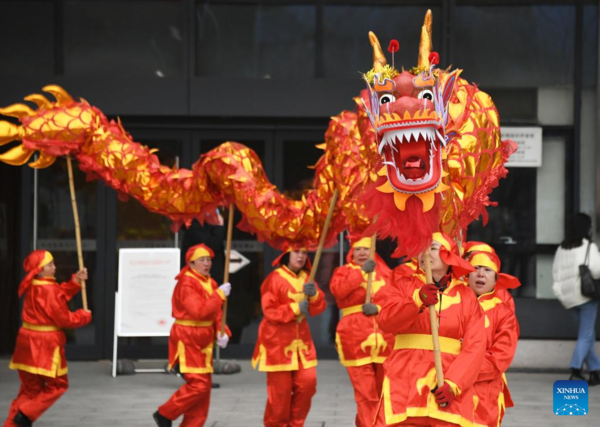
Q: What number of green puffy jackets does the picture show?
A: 0